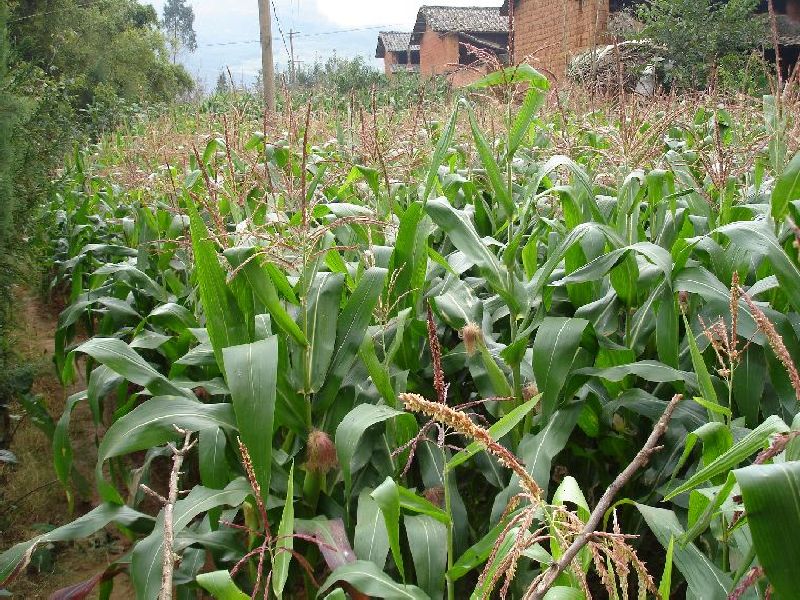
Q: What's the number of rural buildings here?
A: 3